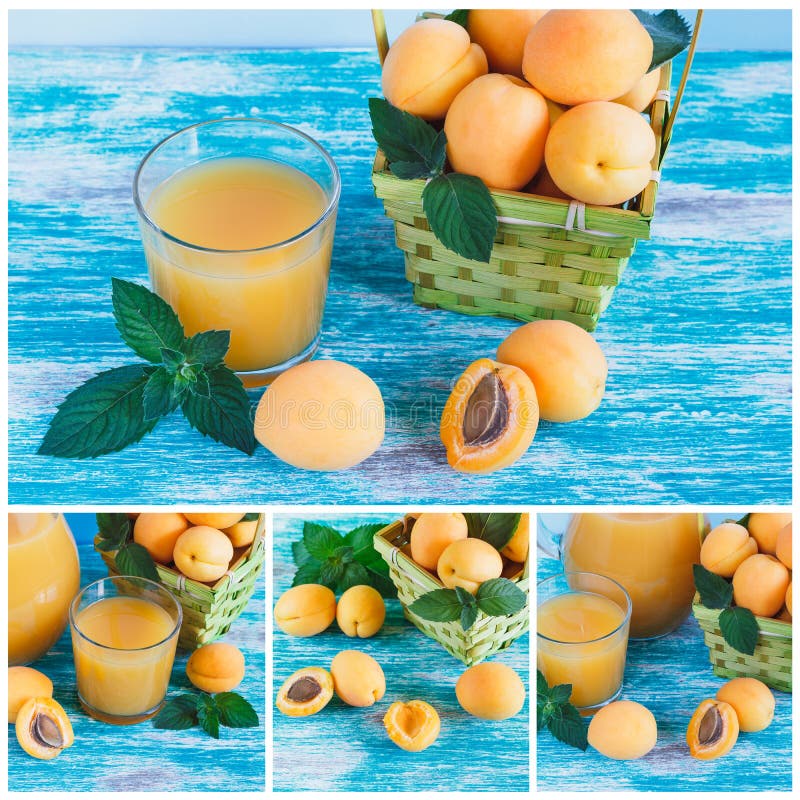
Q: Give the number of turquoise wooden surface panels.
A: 4